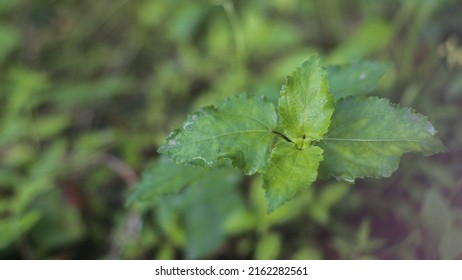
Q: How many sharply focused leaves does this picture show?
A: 4